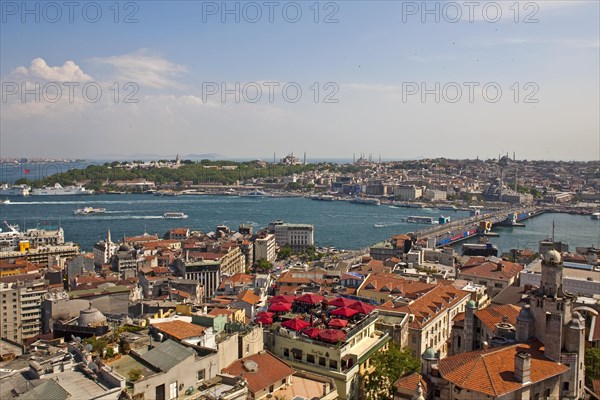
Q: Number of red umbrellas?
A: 12